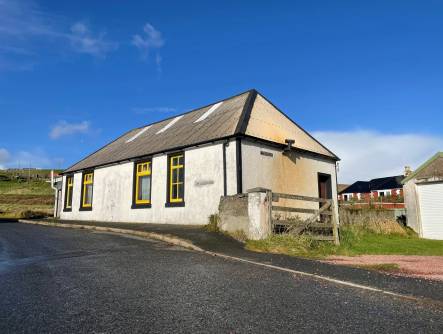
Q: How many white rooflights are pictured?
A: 3